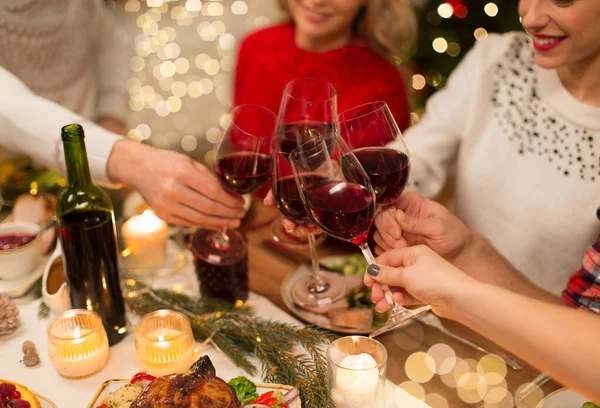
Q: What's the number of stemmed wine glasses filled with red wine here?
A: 5